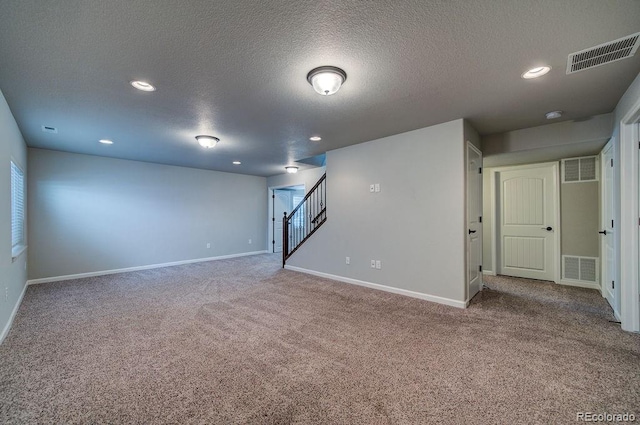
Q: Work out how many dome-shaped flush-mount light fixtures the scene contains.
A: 3